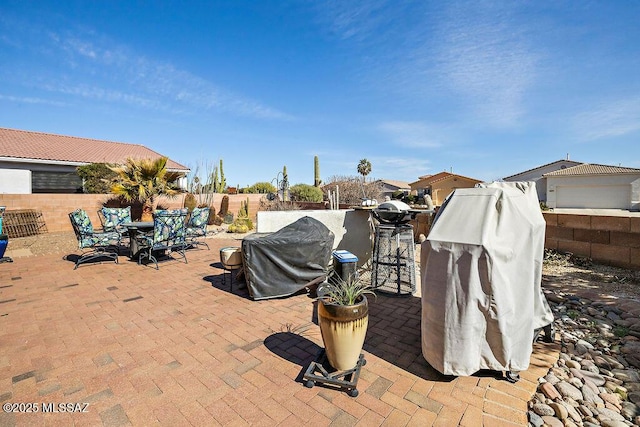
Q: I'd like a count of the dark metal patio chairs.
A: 4